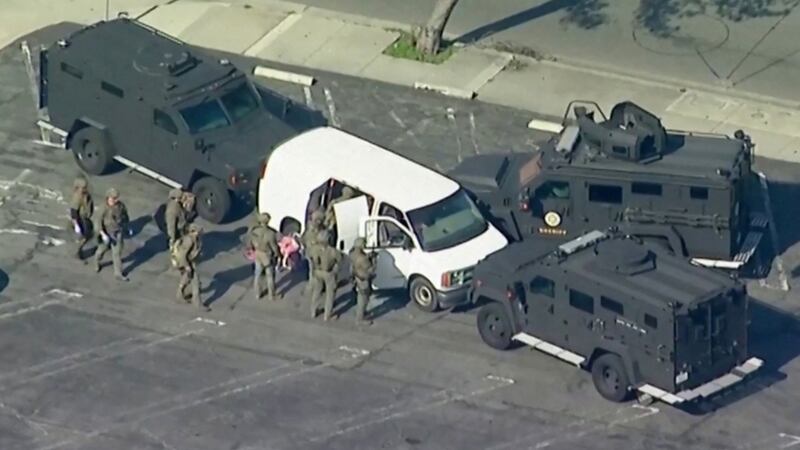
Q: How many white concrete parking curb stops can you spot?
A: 3